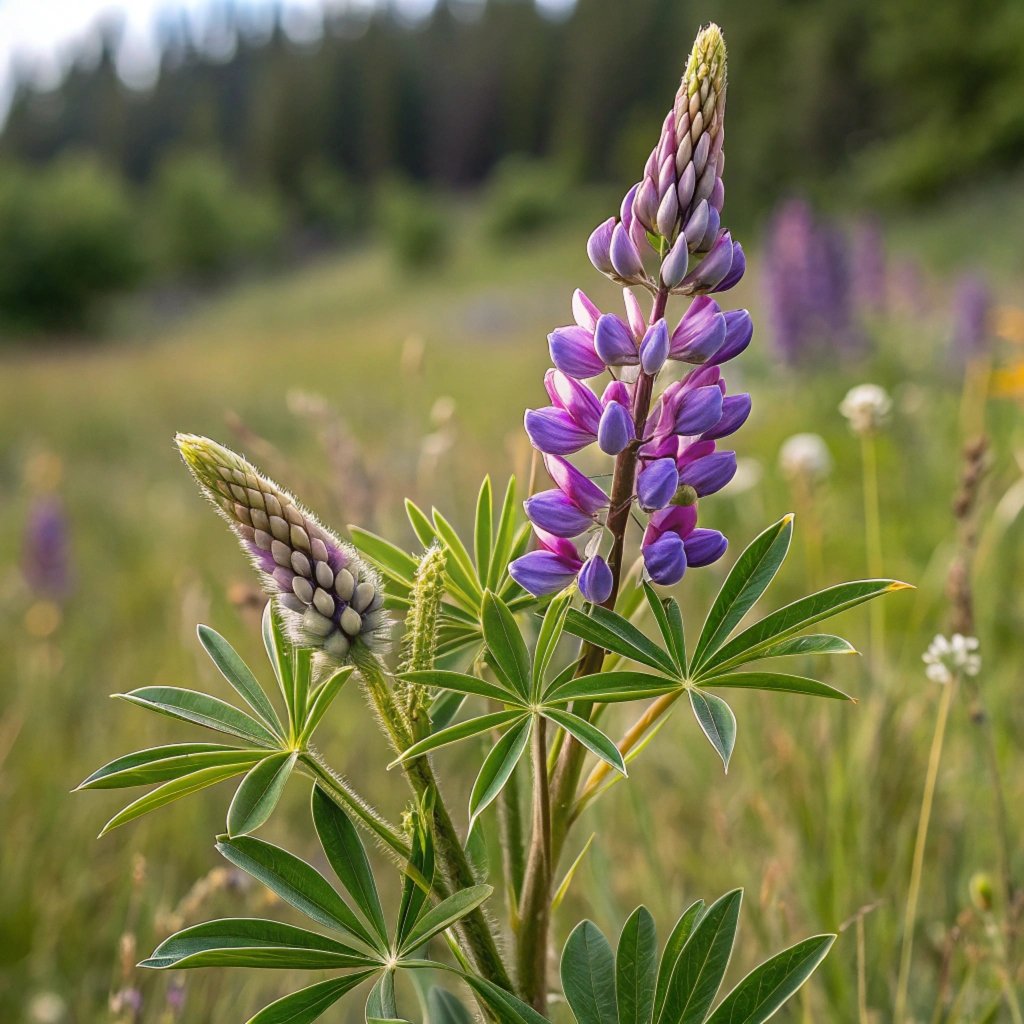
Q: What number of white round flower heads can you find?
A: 3